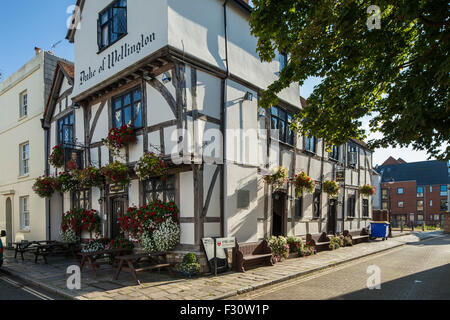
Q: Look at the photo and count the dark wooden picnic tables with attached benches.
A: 4